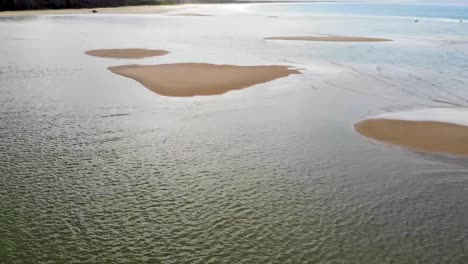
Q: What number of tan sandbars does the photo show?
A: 4